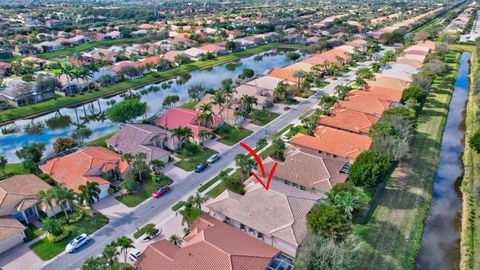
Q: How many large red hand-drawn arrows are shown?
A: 1